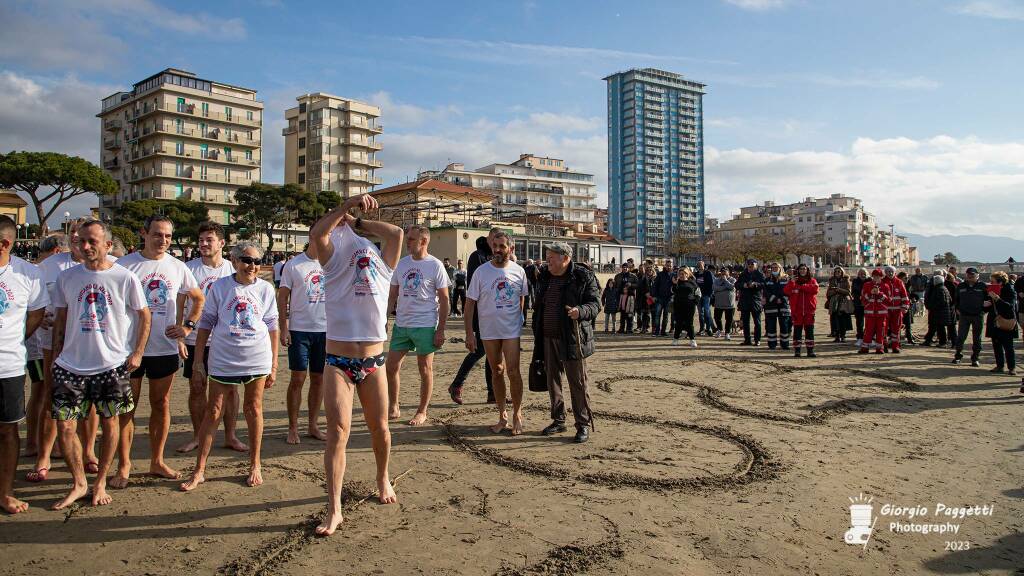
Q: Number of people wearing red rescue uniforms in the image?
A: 3